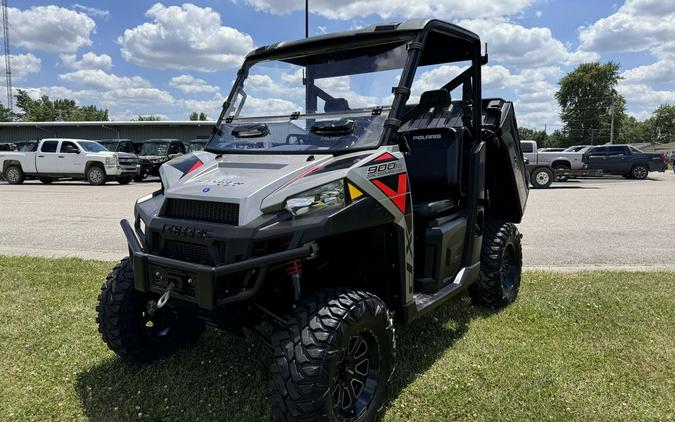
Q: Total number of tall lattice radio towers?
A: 1